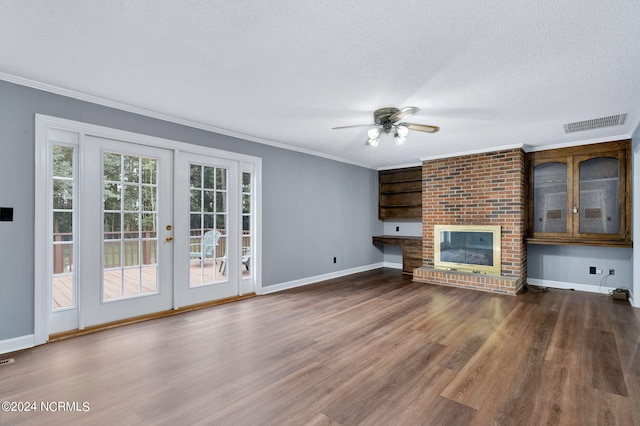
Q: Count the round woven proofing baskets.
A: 0